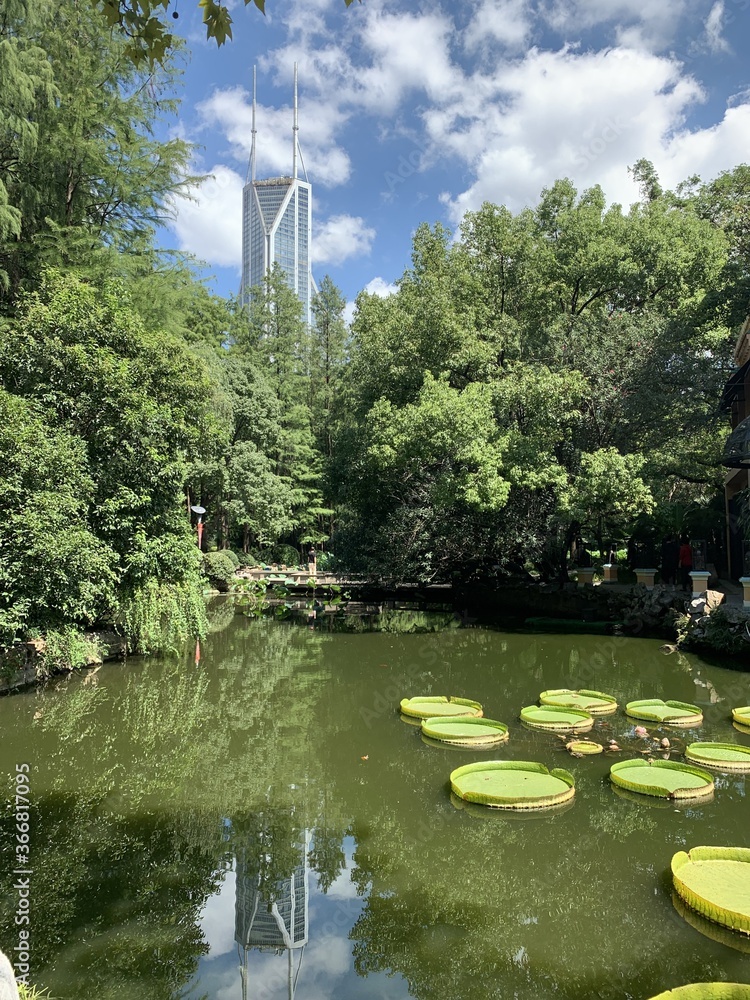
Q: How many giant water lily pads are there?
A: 12